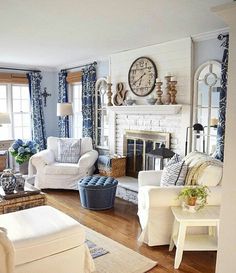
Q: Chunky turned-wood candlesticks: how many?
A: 4